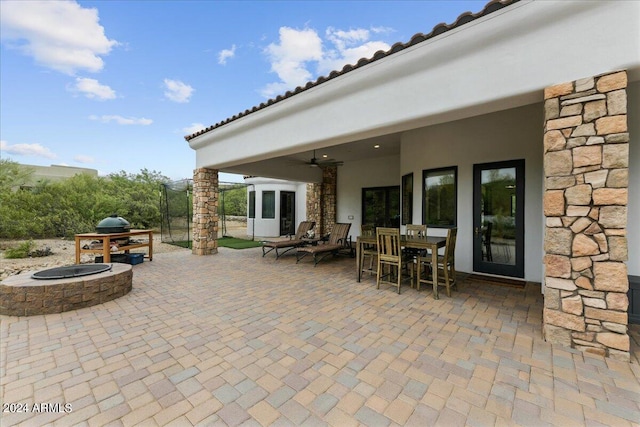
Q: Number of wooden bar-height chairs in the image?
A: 4